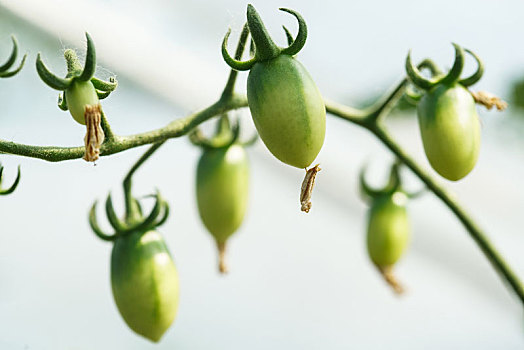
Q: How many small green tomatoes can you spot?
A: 6